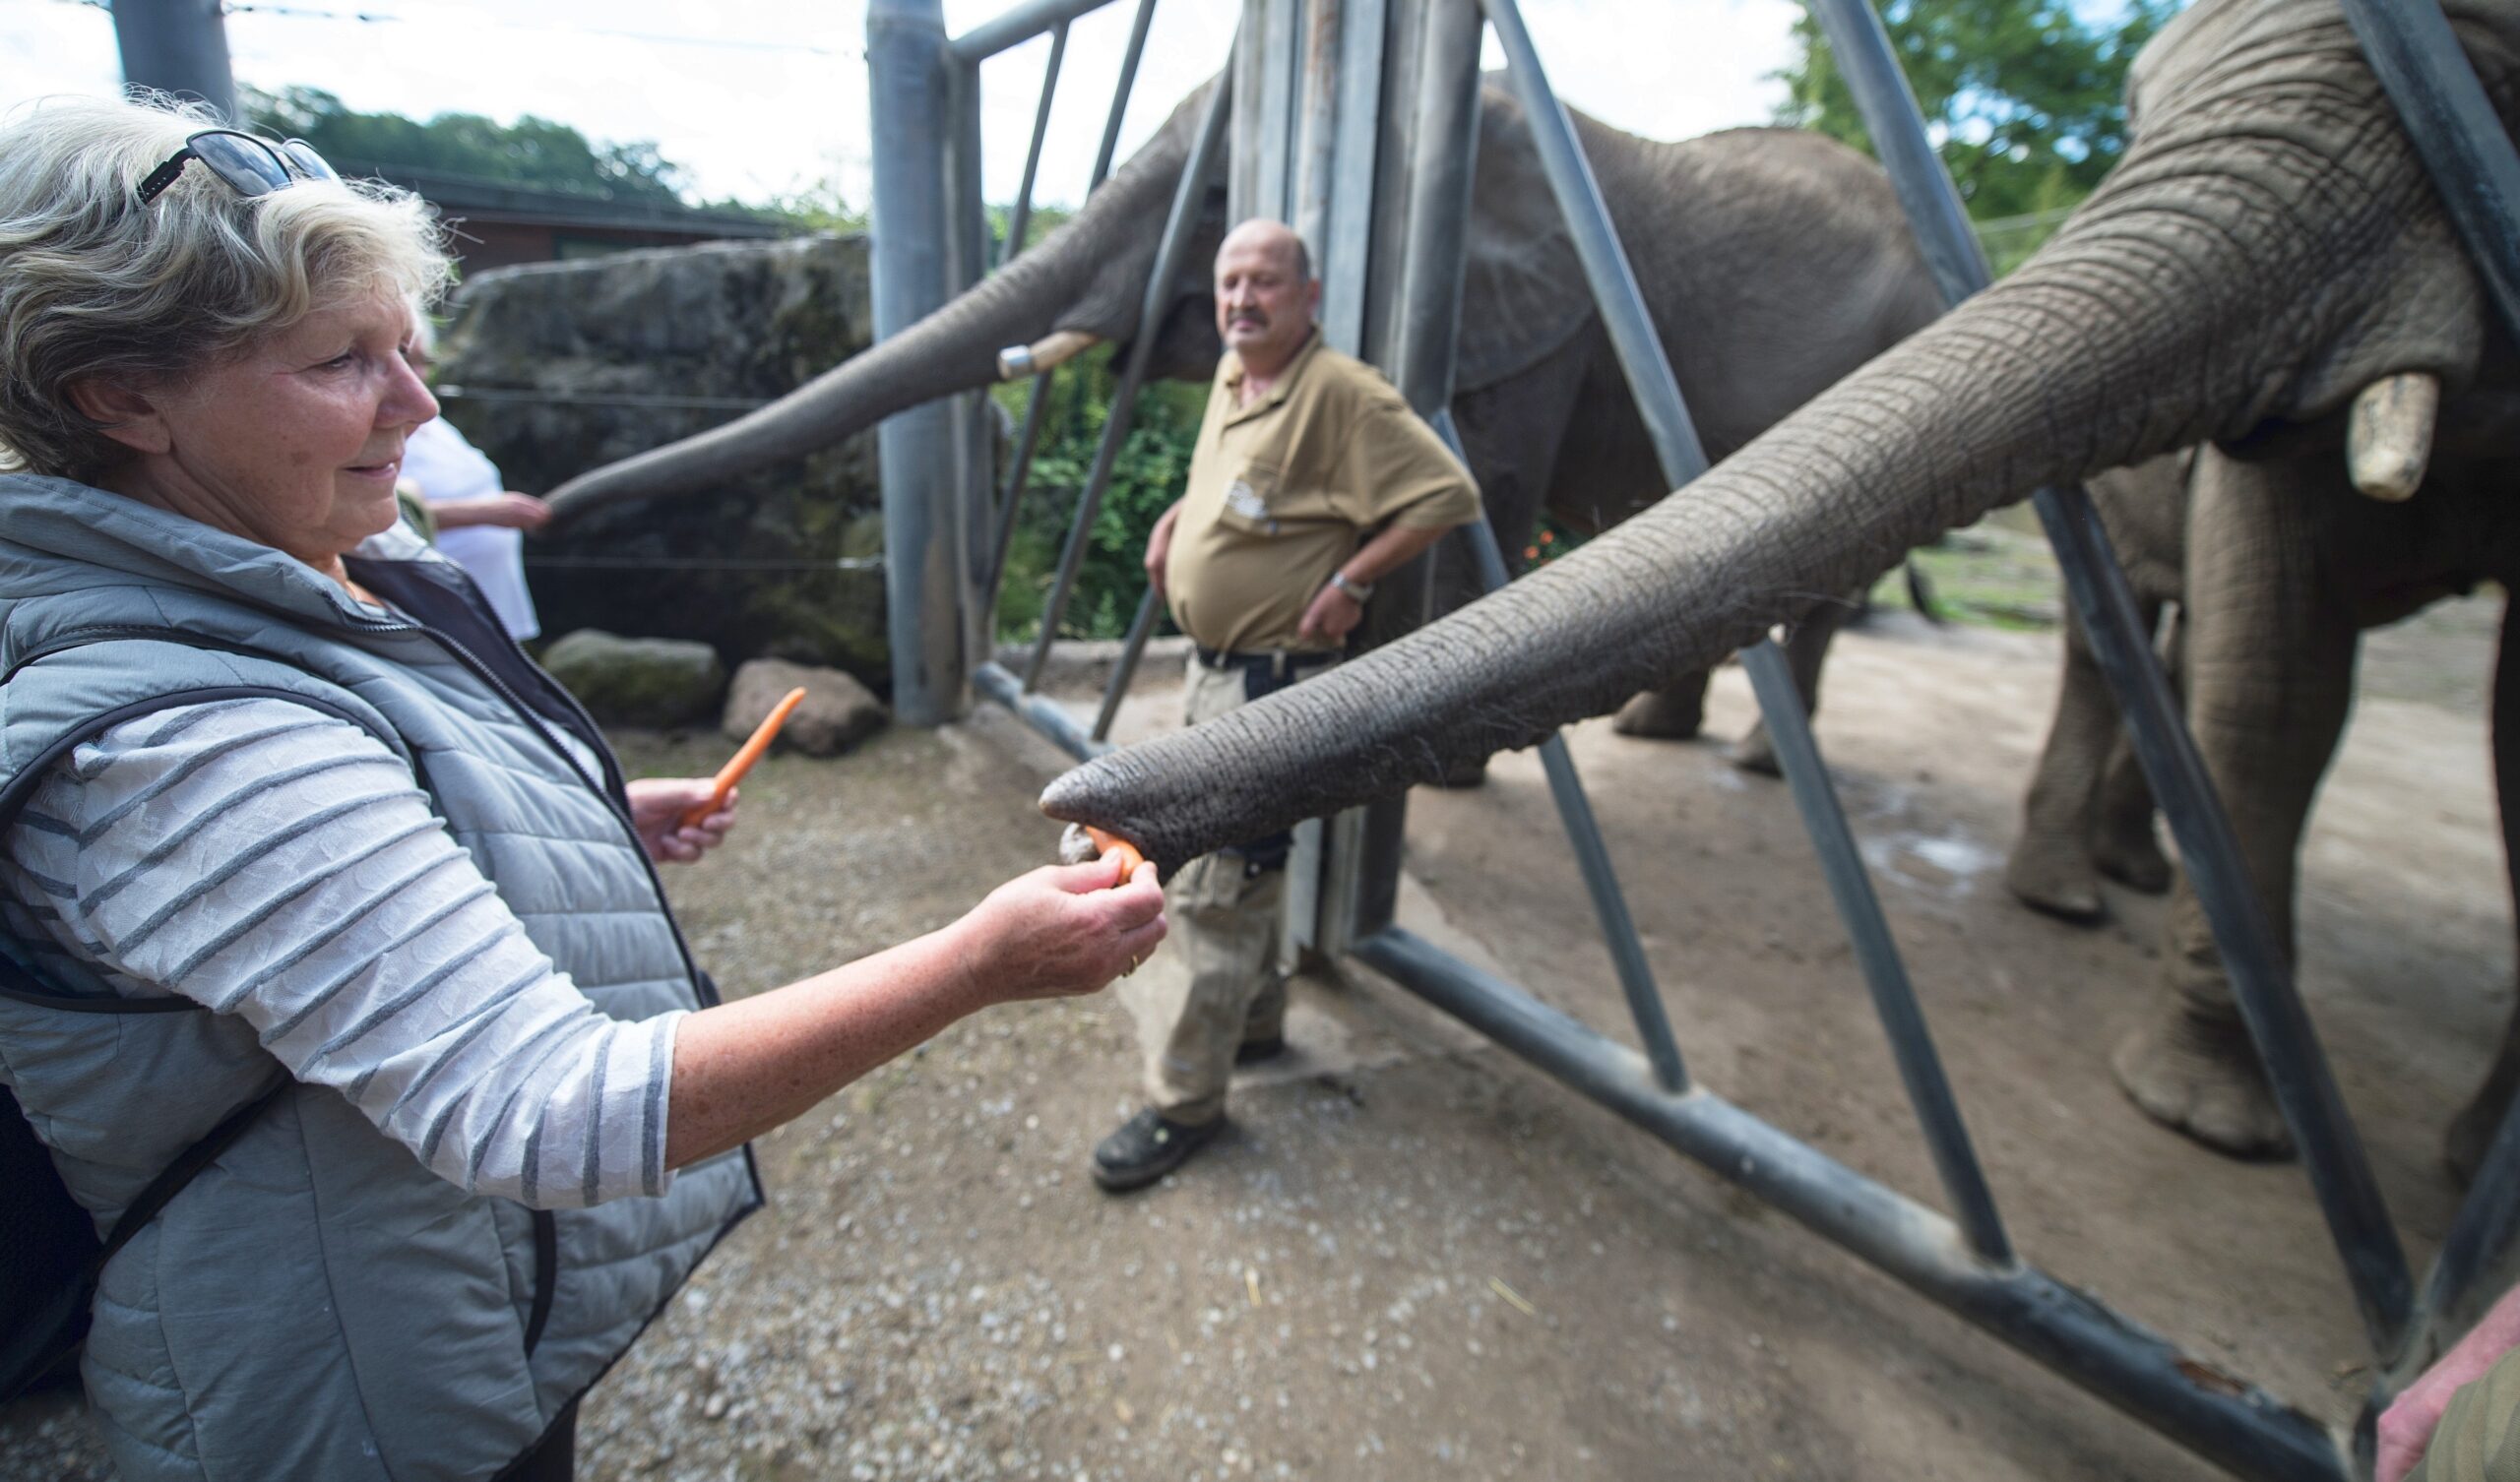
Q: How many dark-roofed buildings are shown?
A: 1